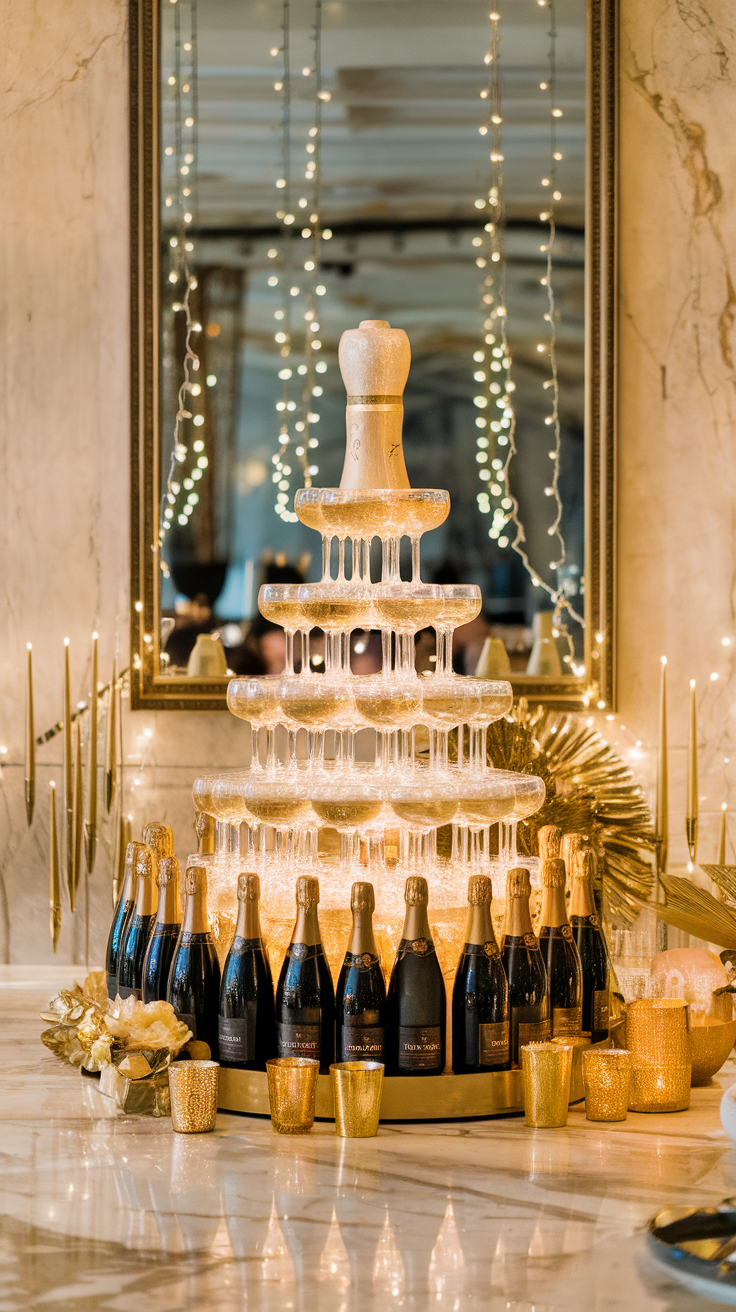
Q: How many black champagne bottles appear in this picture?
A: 12